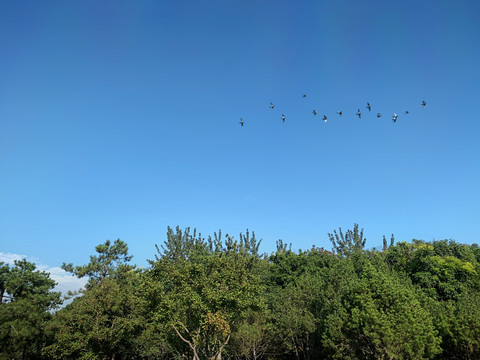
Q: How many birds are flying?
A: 13